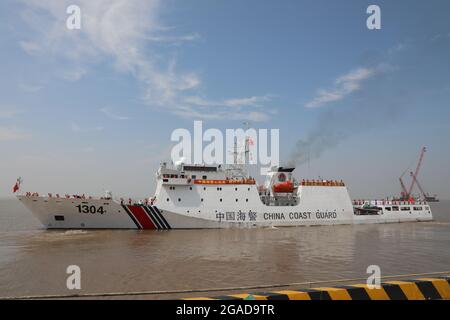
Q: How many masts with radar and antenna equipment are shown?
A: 1